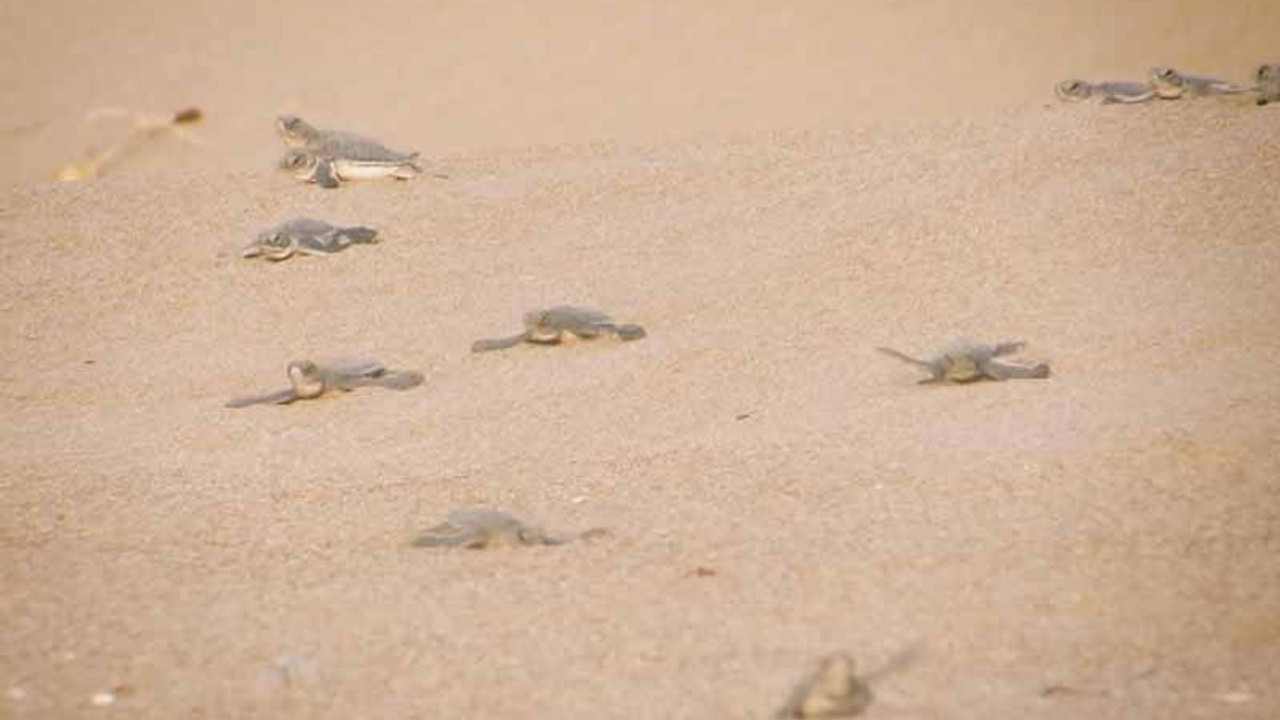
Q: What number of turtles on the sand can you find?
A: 11